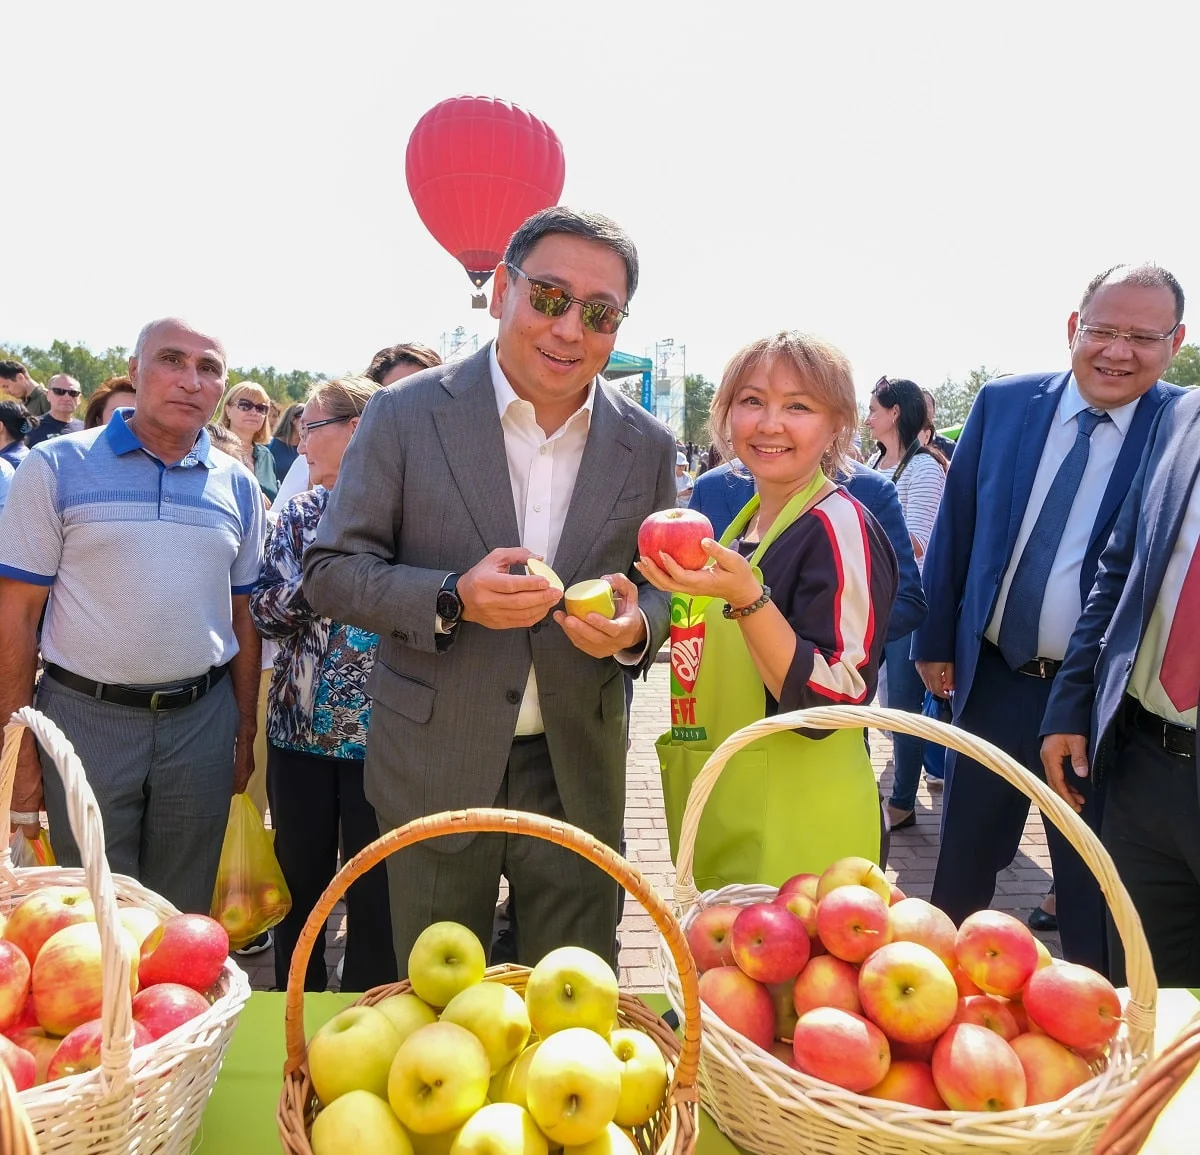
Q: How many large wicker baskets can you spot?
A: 3